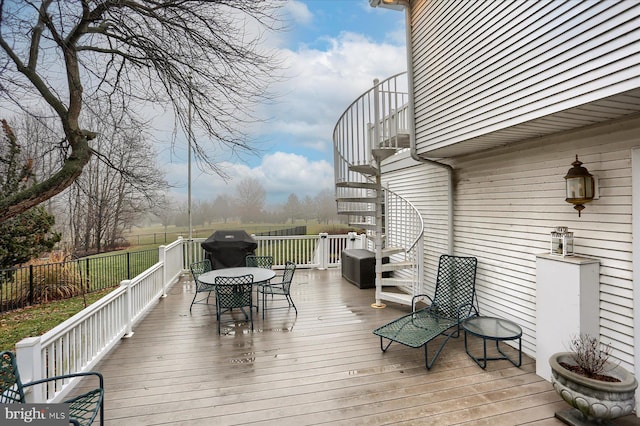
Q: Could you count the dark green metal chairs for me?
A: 6